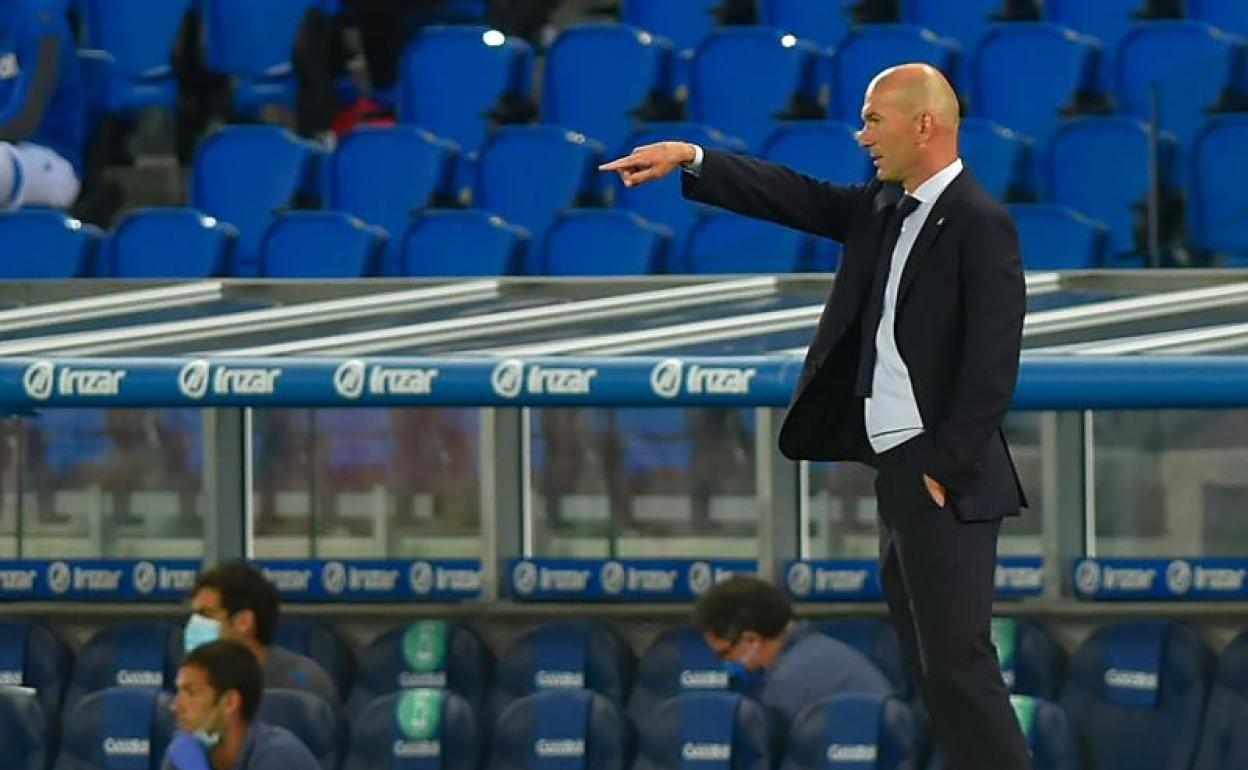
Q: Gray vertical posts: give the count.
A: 4